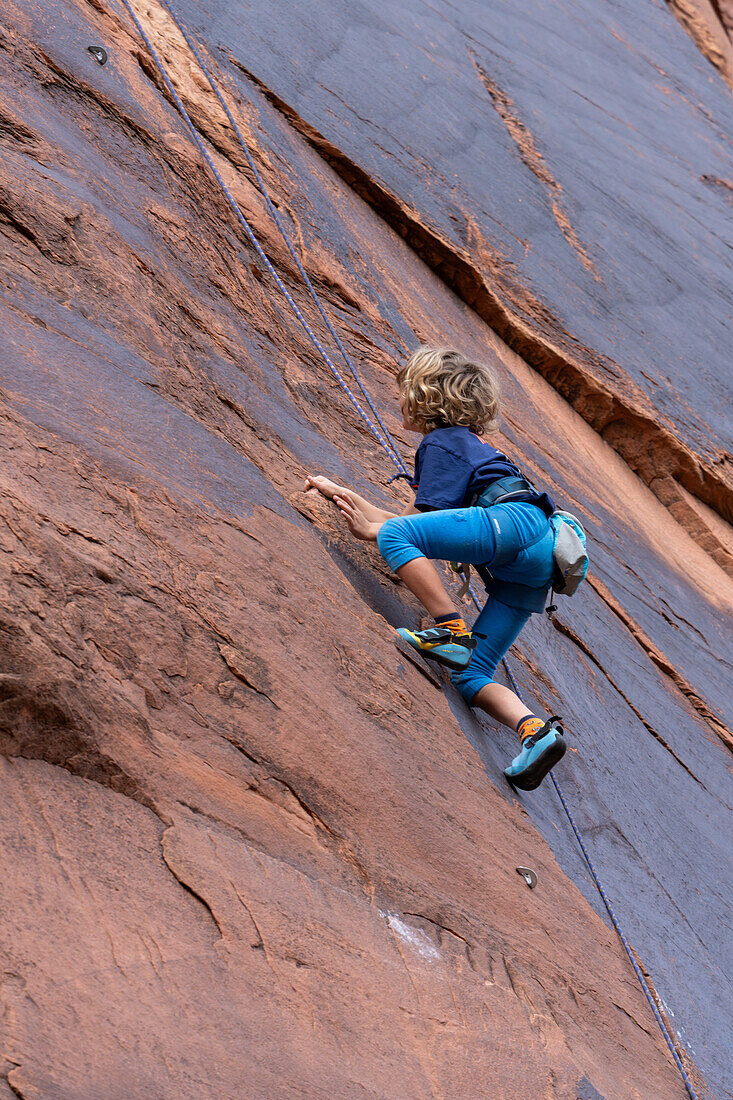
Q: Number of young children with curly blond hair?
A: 1